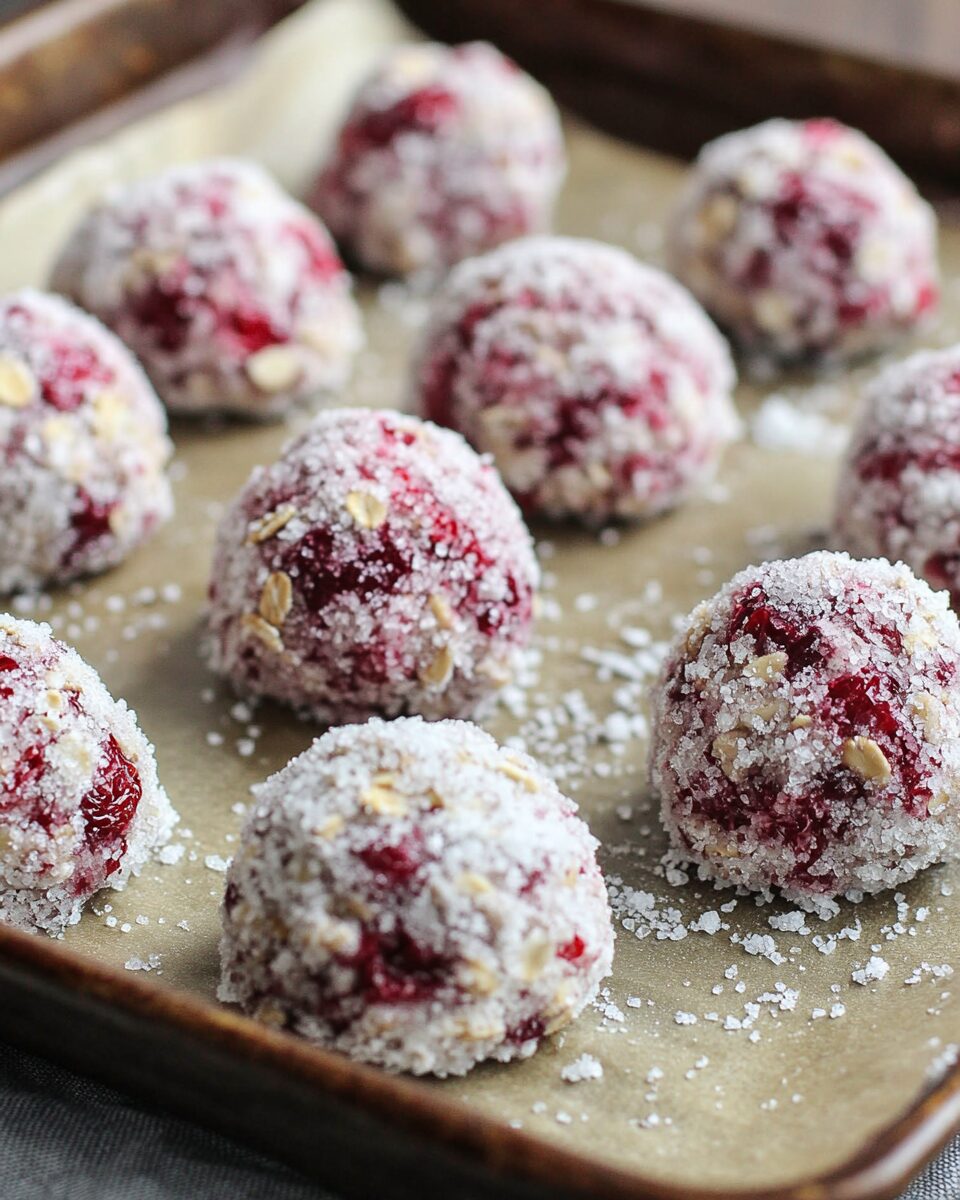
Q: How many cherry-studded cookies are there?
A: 10